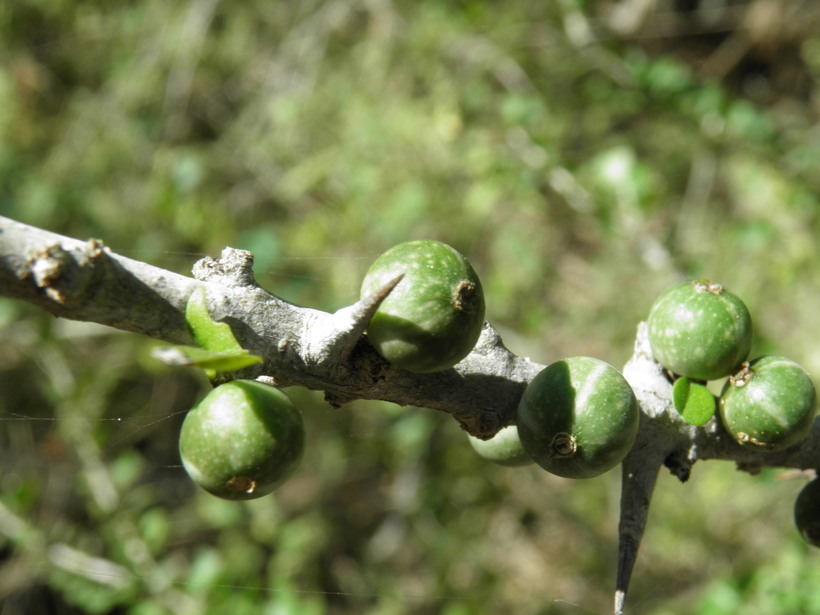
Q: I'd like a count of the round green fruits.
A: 7